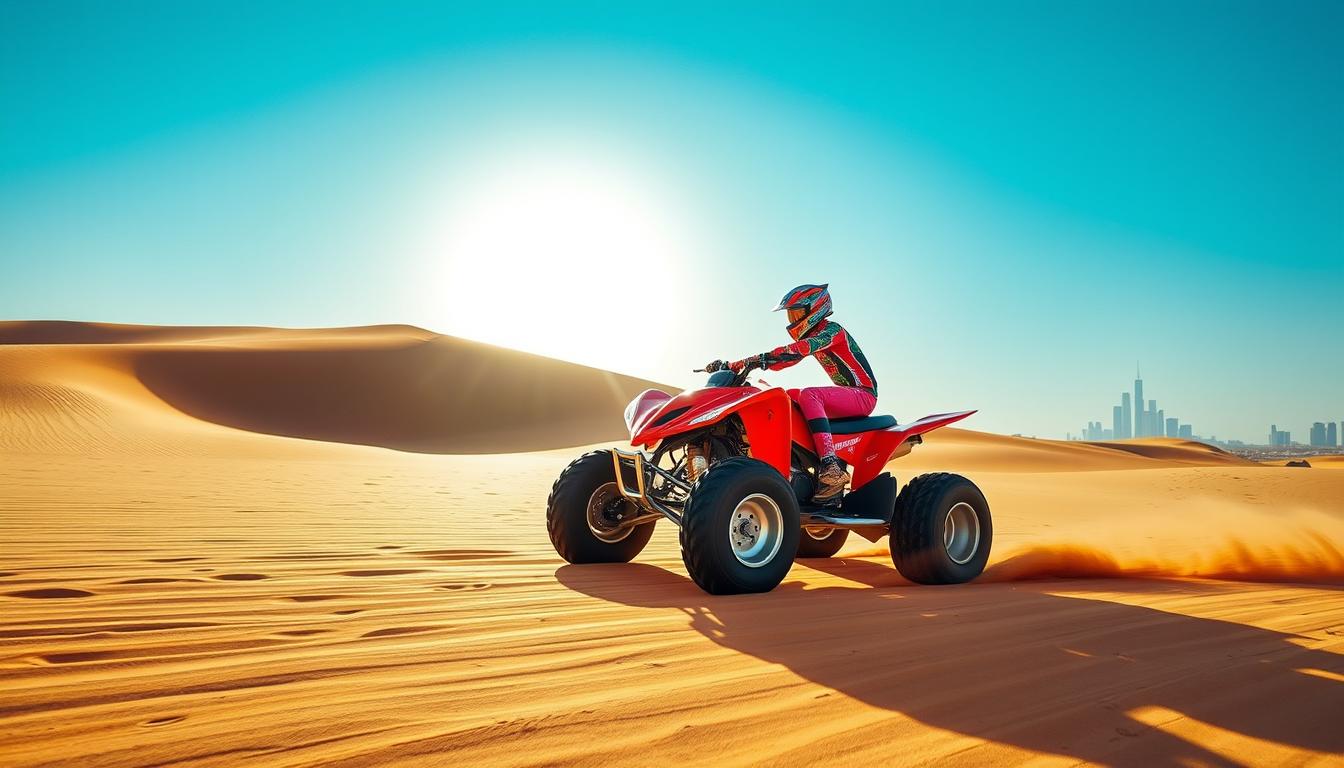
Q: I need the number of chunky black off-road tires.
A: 4